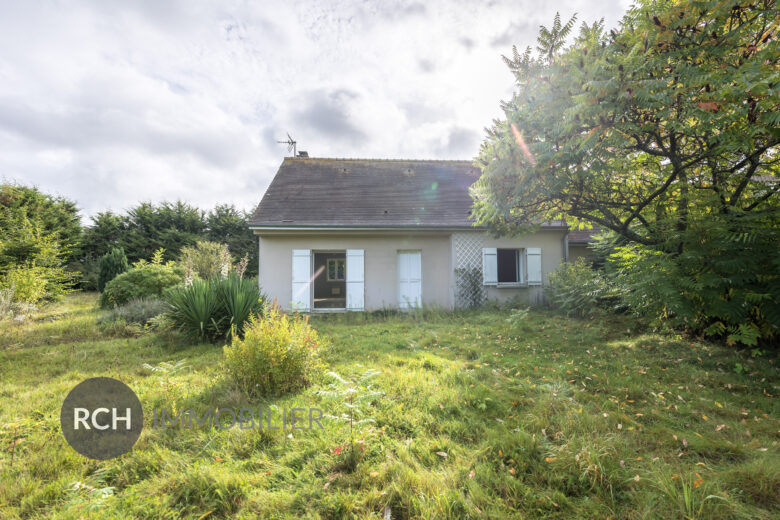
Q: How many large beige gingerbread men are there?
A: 0